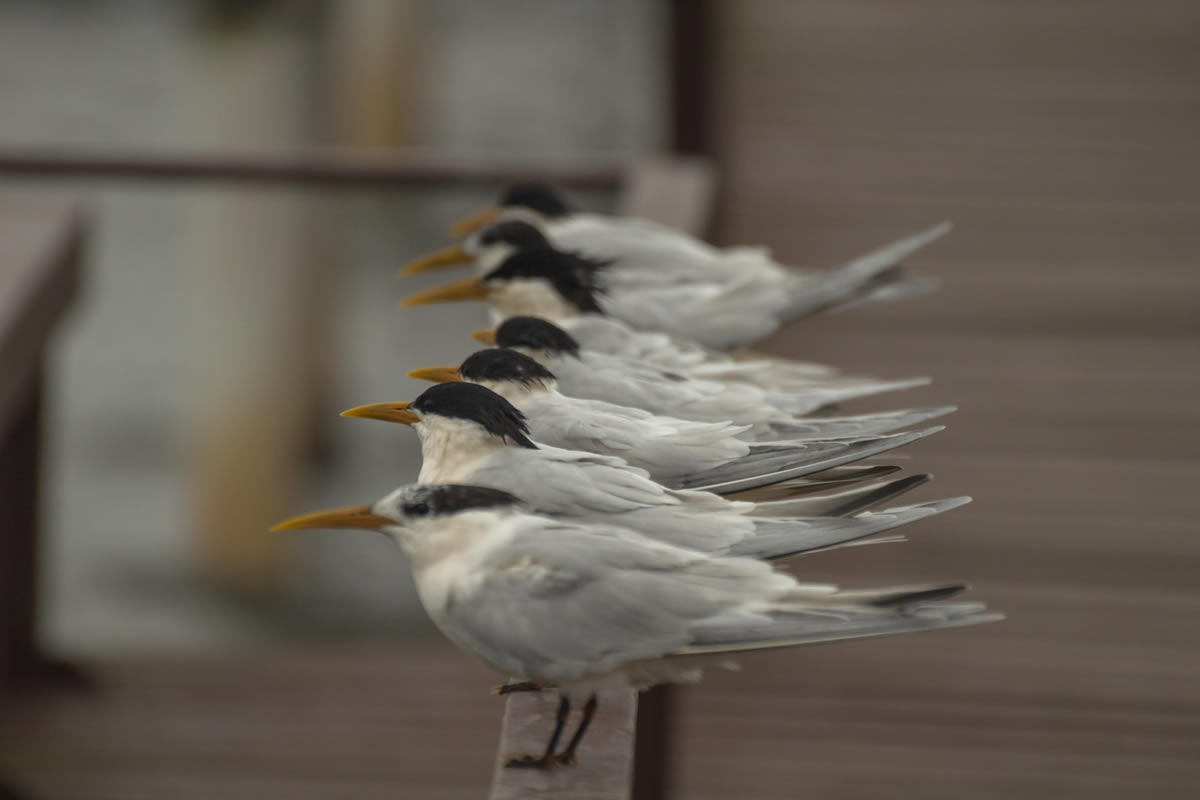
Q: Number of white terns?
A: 7